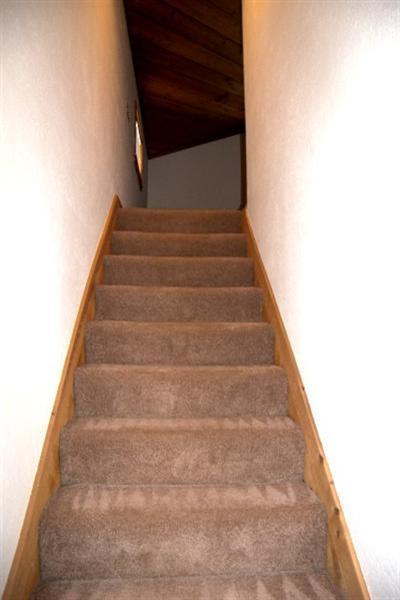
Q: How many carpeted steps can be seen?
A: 9